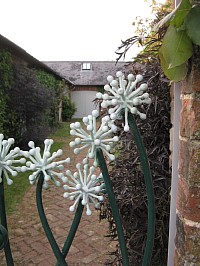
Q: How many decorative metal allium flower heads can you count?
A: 5